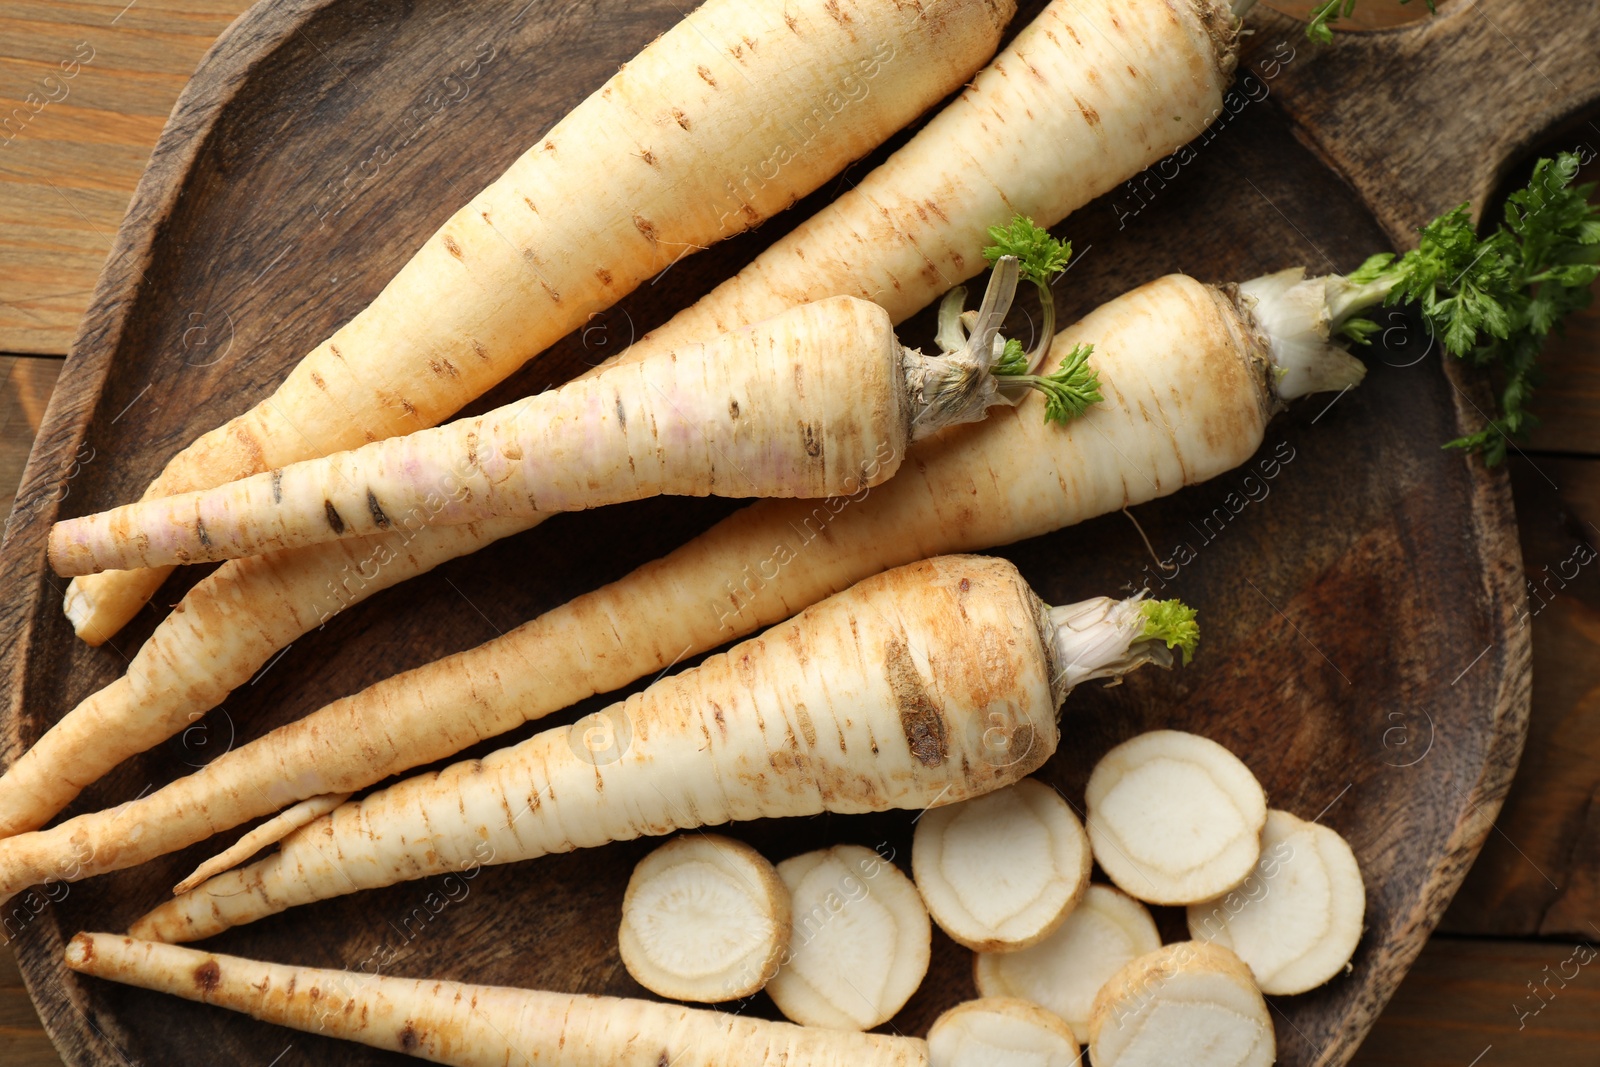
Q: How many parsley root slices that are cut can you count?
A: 8